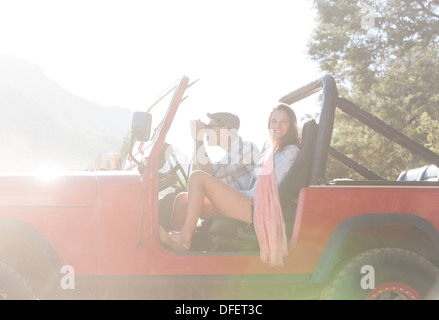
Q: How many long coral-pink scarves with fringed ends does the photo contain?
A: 1